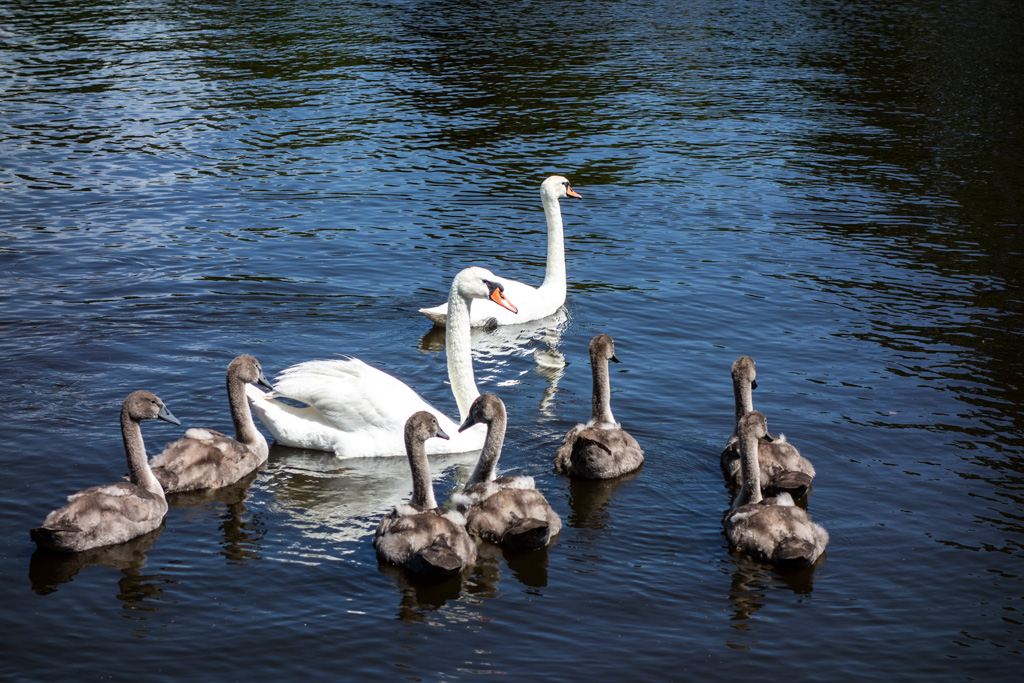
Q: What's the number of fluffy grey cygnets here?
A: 7